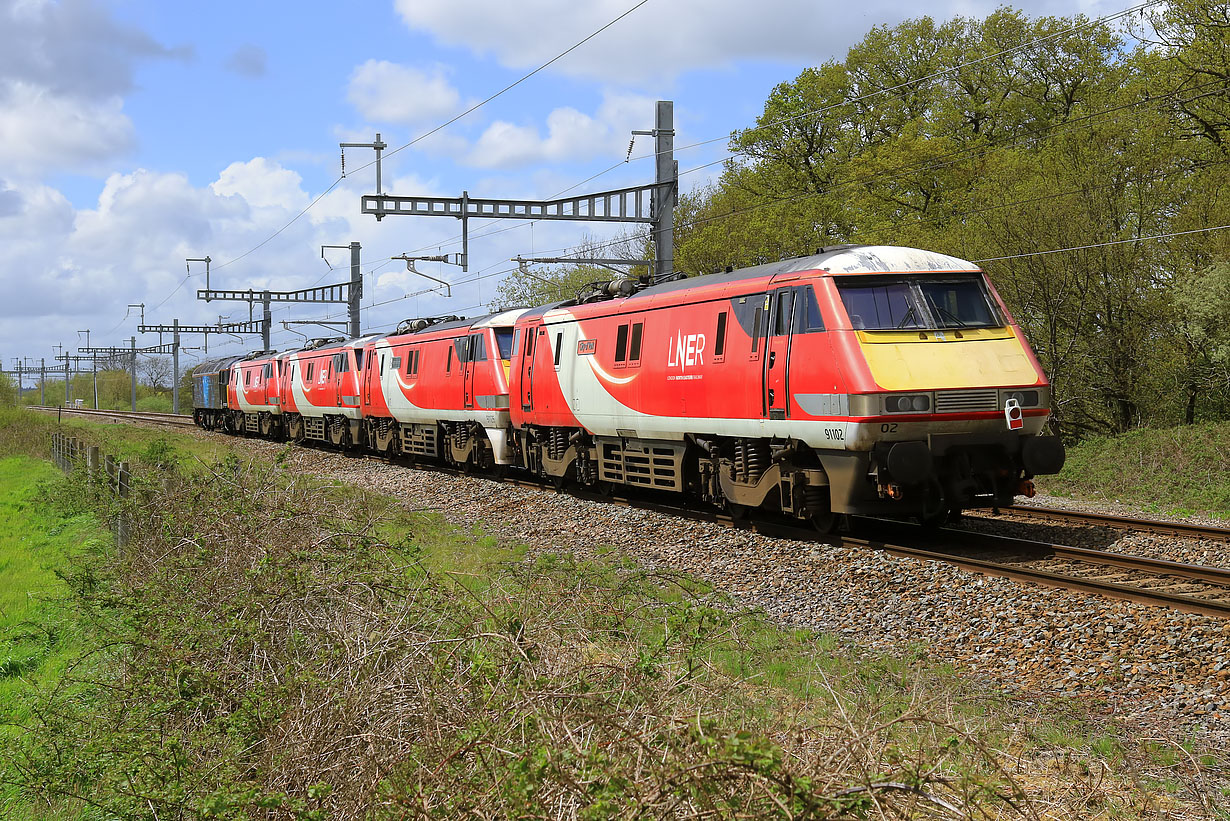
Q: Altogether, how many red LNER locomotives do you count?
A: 4